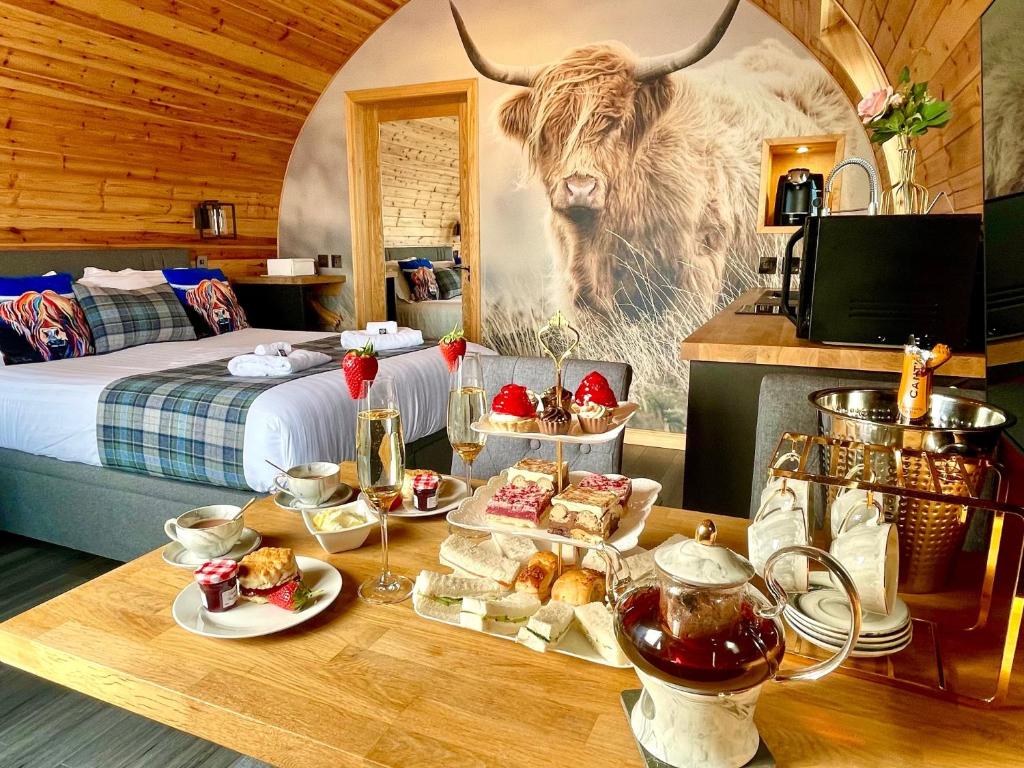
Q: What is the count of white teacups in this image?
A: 6